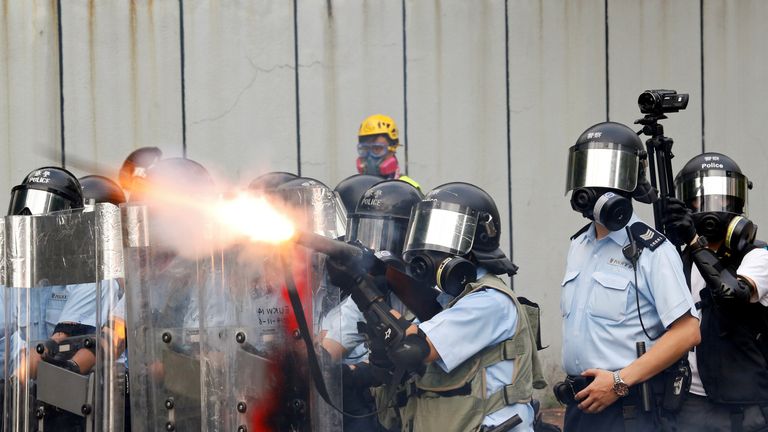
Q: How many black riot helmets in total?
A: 11